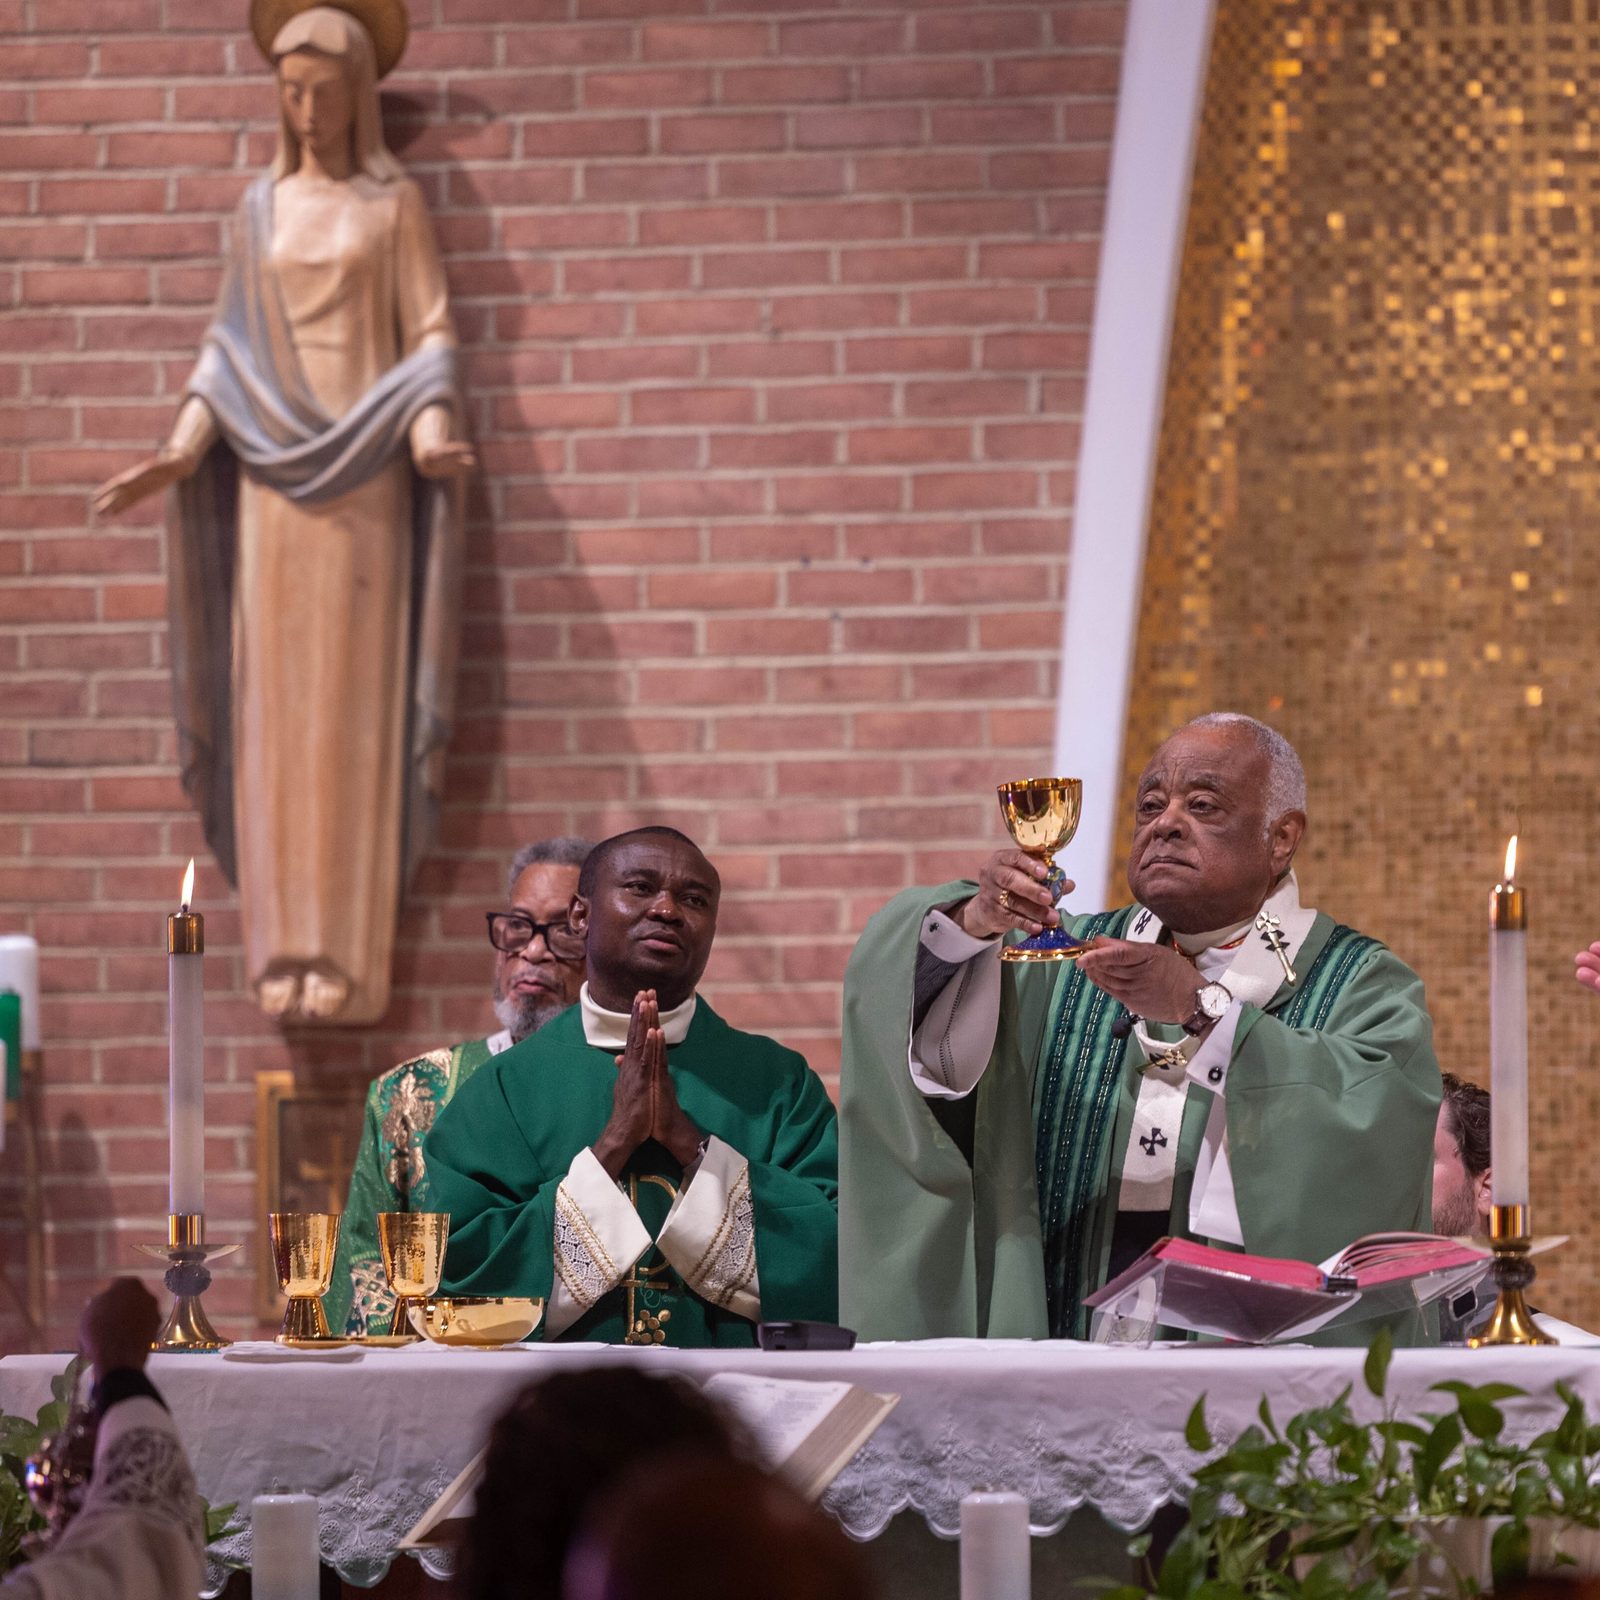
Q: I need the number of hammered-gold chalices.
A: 2